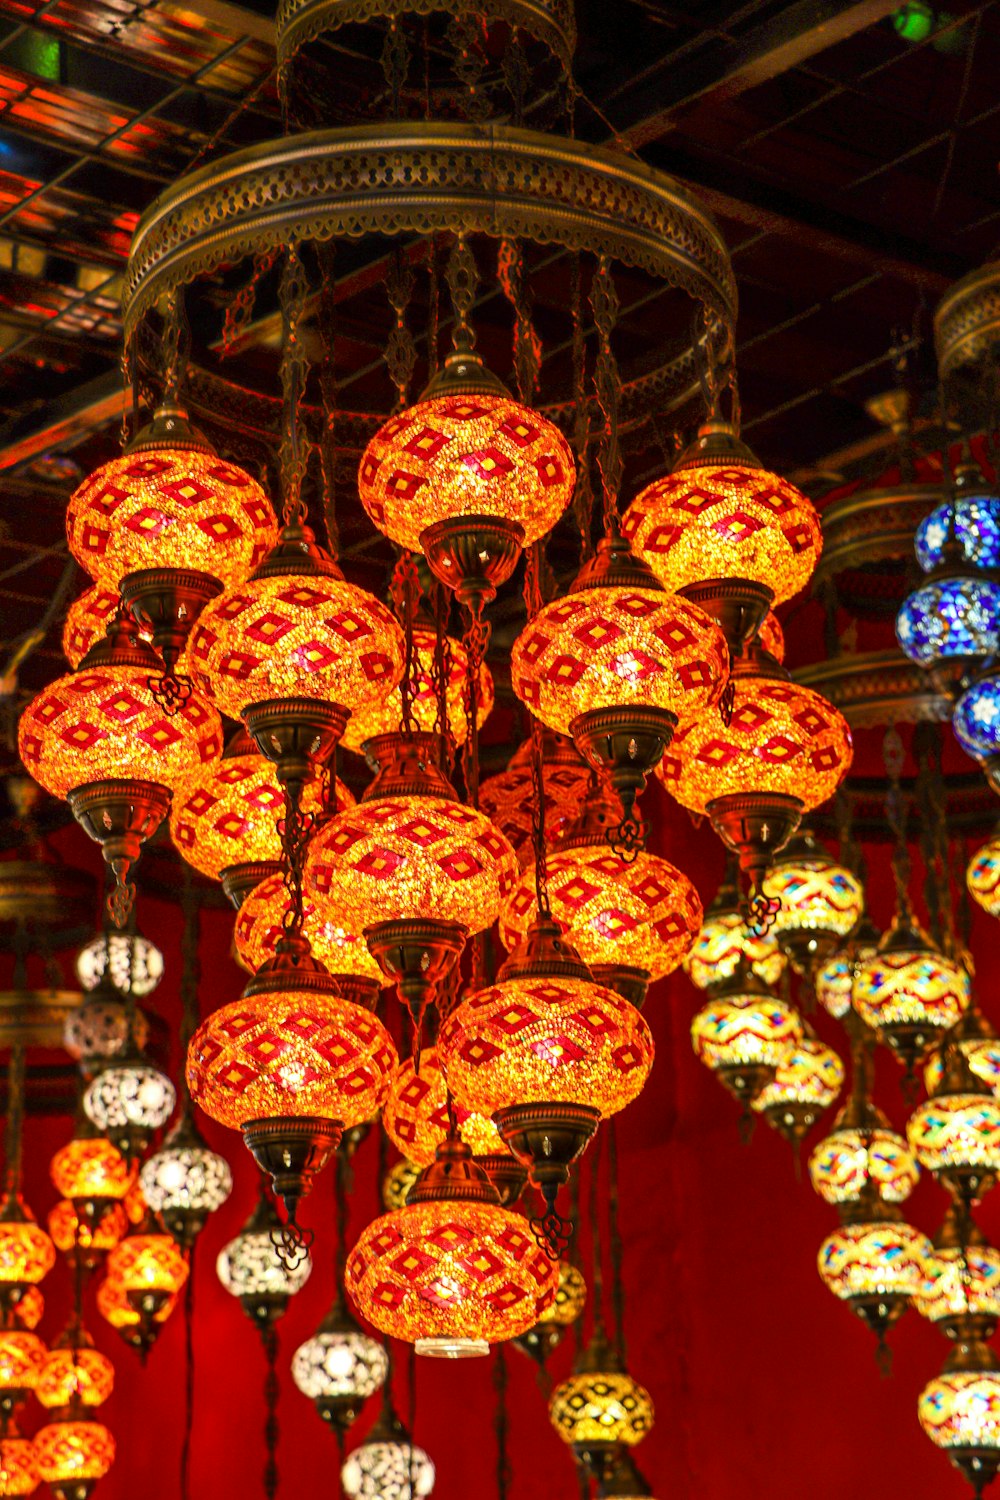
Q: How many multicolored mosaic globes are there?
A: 13